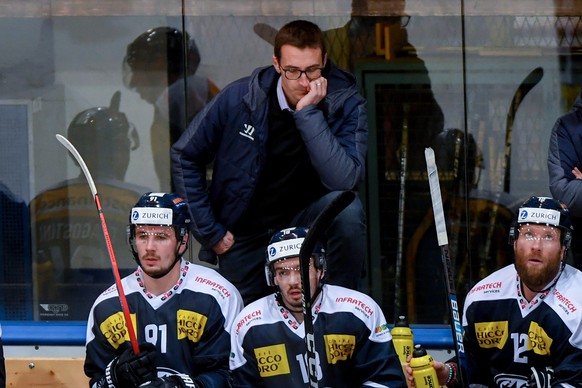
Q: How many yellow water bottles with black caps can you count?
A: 2